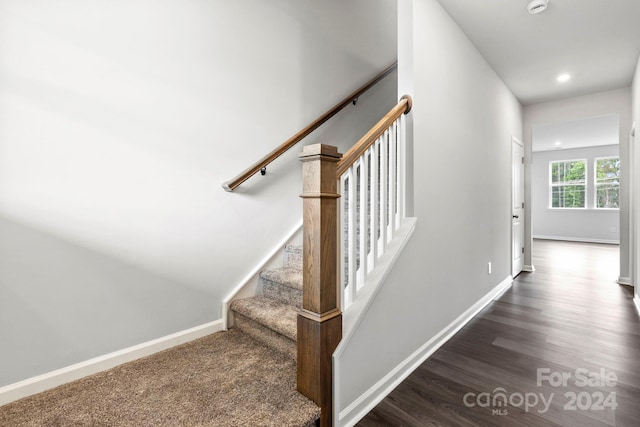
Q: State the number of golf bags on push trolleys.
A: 0